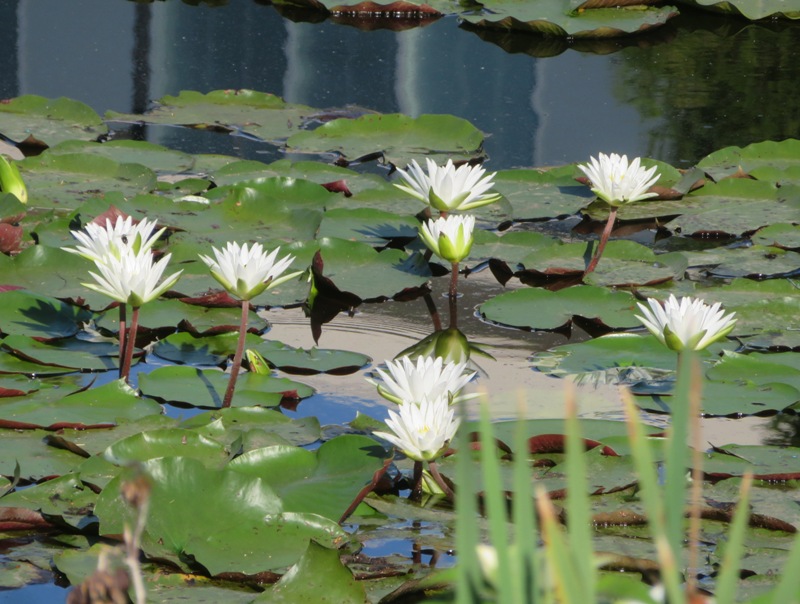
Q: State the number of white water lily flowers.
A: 9